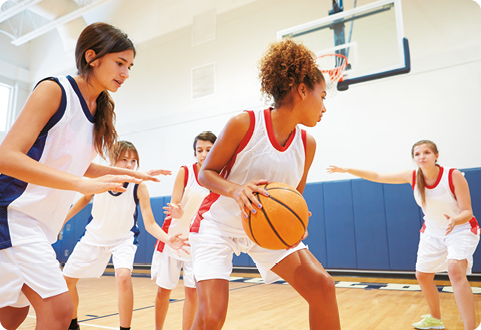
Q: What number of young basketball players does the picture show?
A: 5